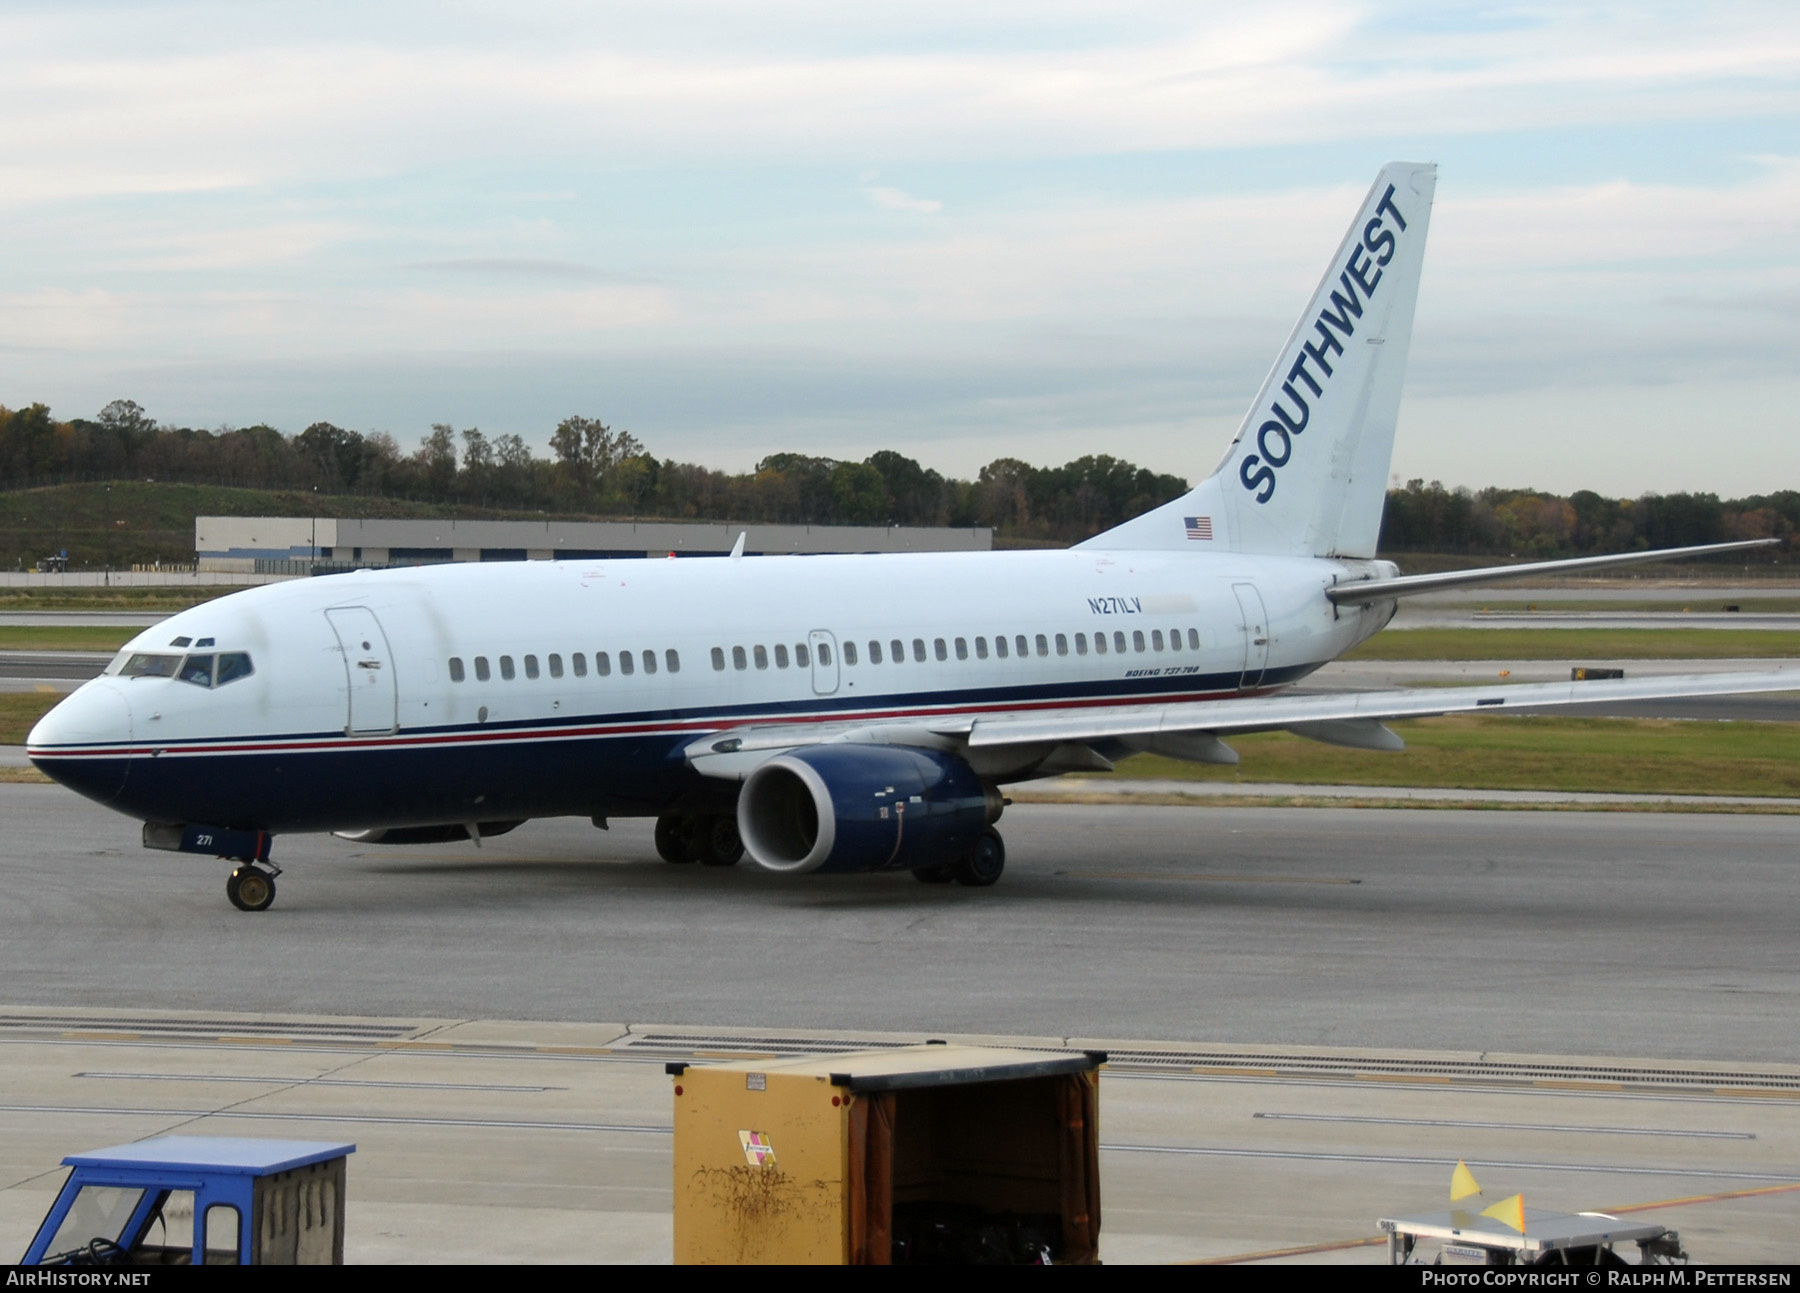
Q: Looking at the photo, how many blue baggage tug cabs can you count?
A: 1